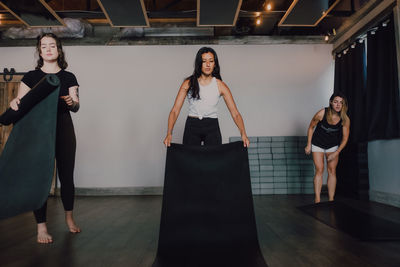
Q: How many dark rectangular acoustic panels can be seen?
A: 4